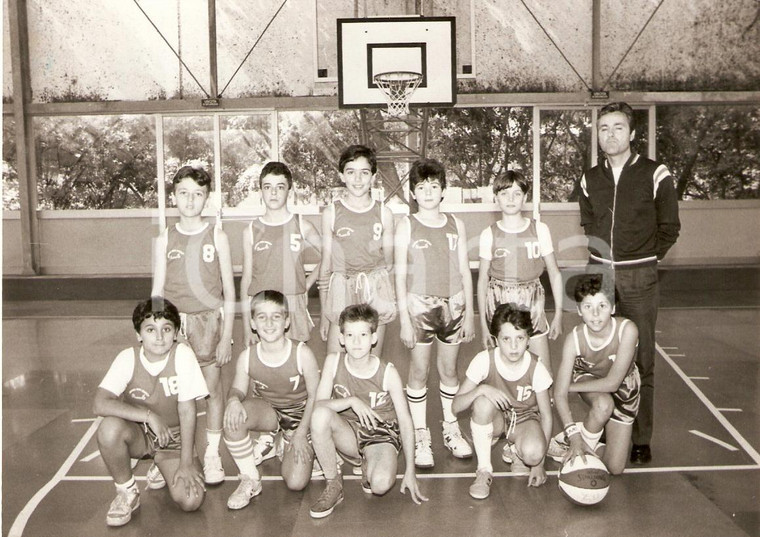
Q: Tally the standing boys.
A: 5